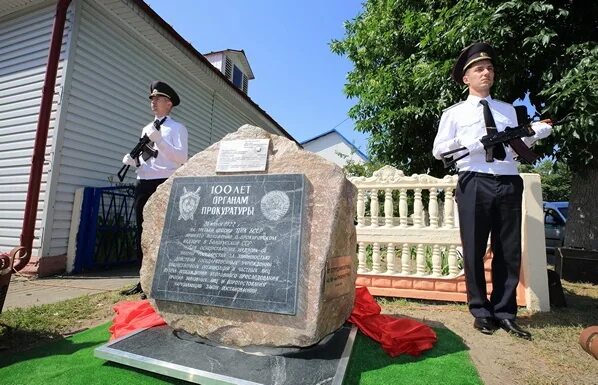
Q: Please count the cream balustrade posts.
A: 14